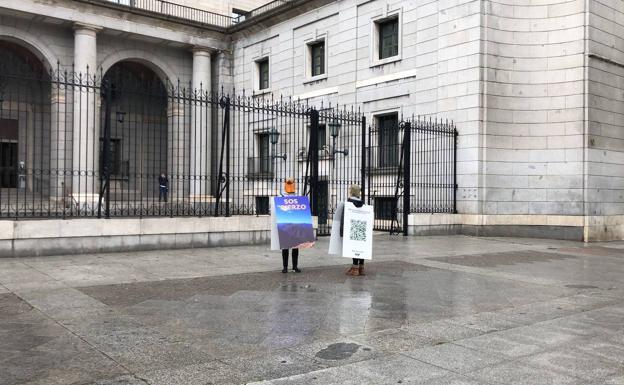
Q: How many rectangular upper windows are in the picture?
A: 3